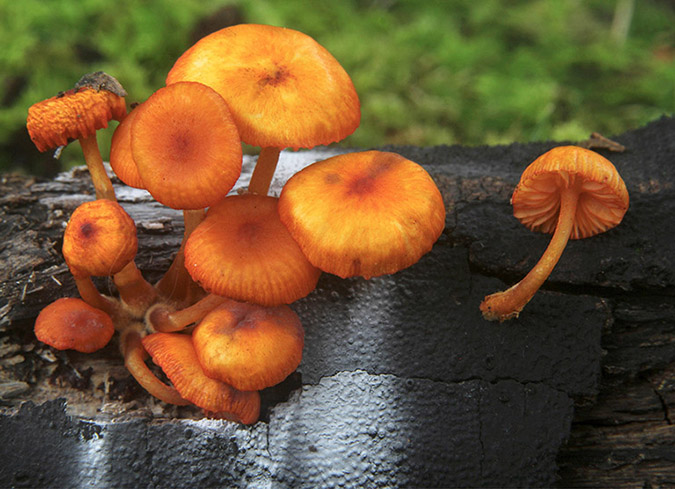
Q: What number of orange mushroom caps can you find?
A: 11